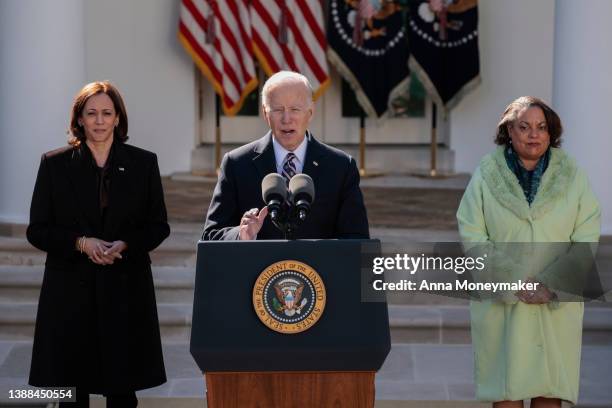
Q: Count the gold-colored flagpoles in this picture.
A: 3